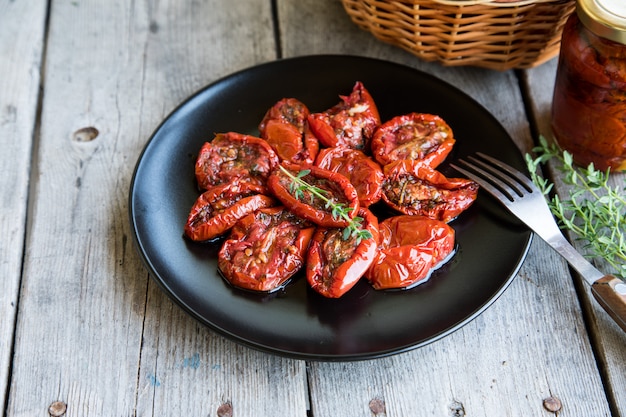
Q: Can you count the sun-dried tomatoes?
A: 11